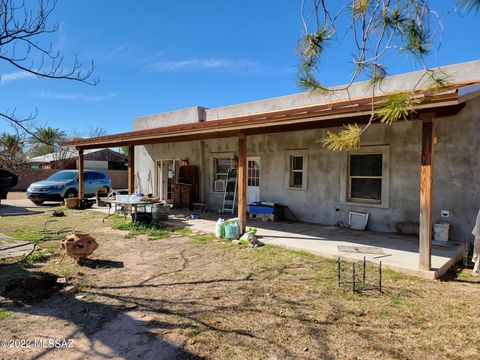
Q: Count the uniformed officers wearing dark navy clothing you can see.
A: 0